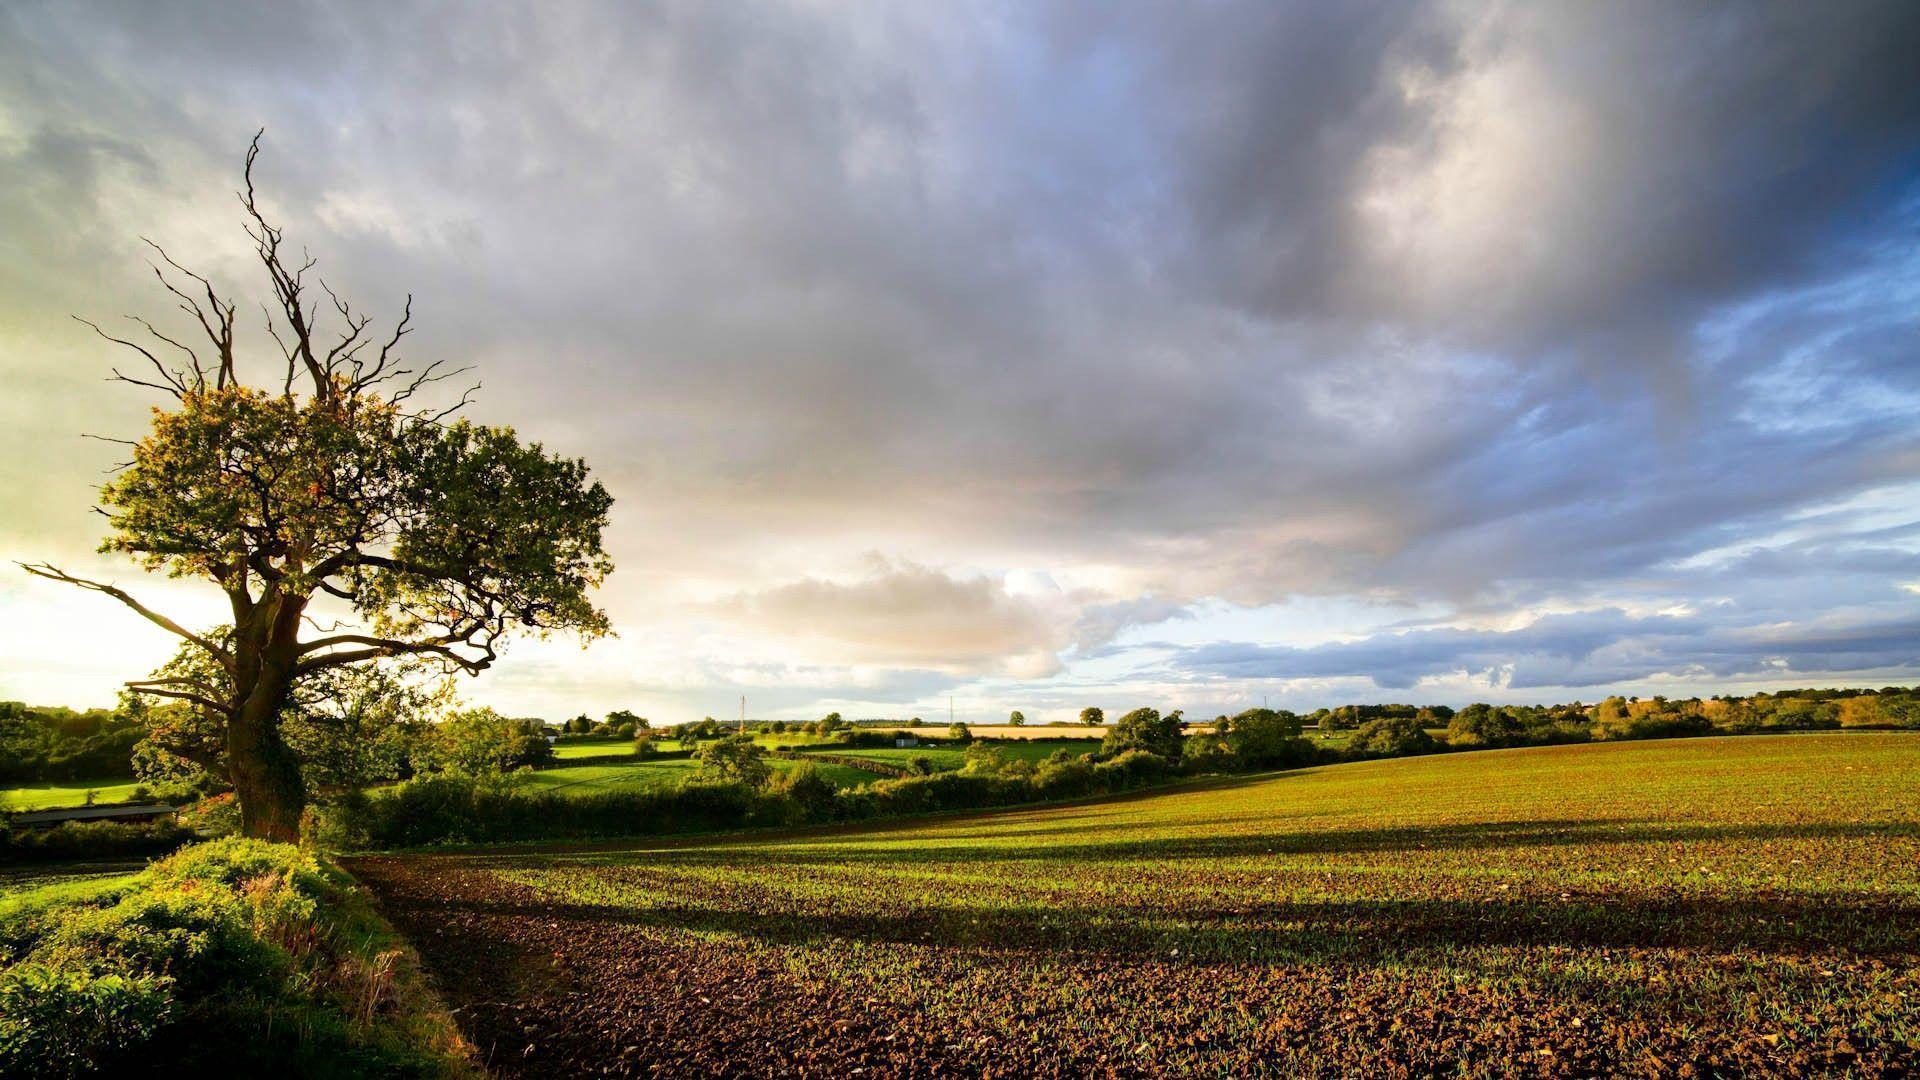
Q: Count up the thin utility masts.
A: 3